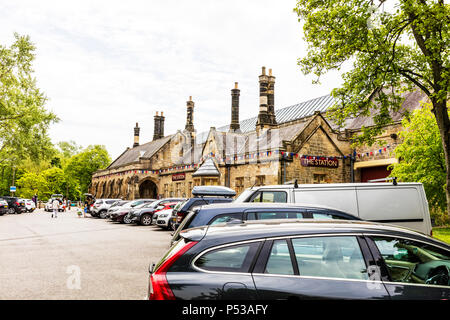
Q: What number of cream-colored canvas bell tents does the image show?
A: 0